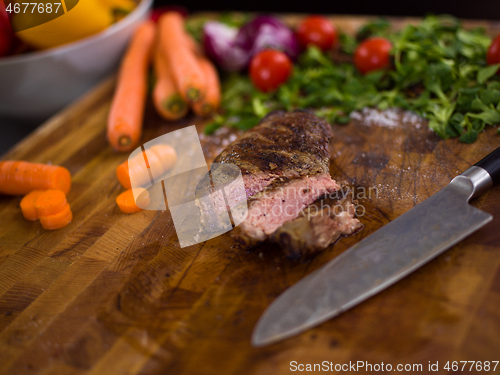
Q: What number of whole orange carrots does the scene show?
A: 4